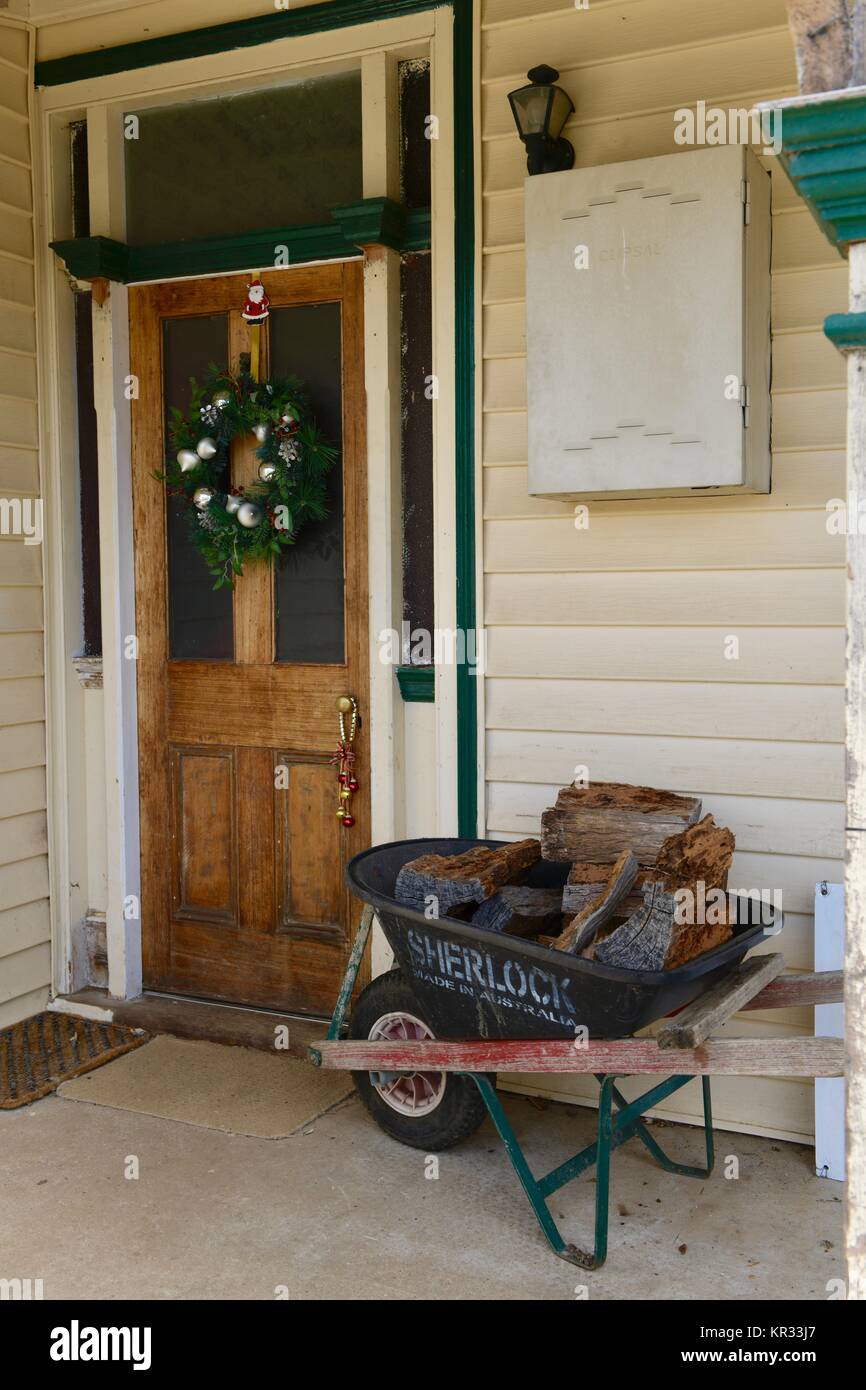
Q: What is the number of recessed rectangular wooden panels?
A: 2